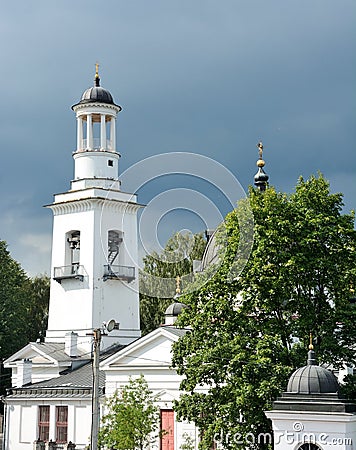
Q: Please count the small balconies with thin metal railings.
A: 2